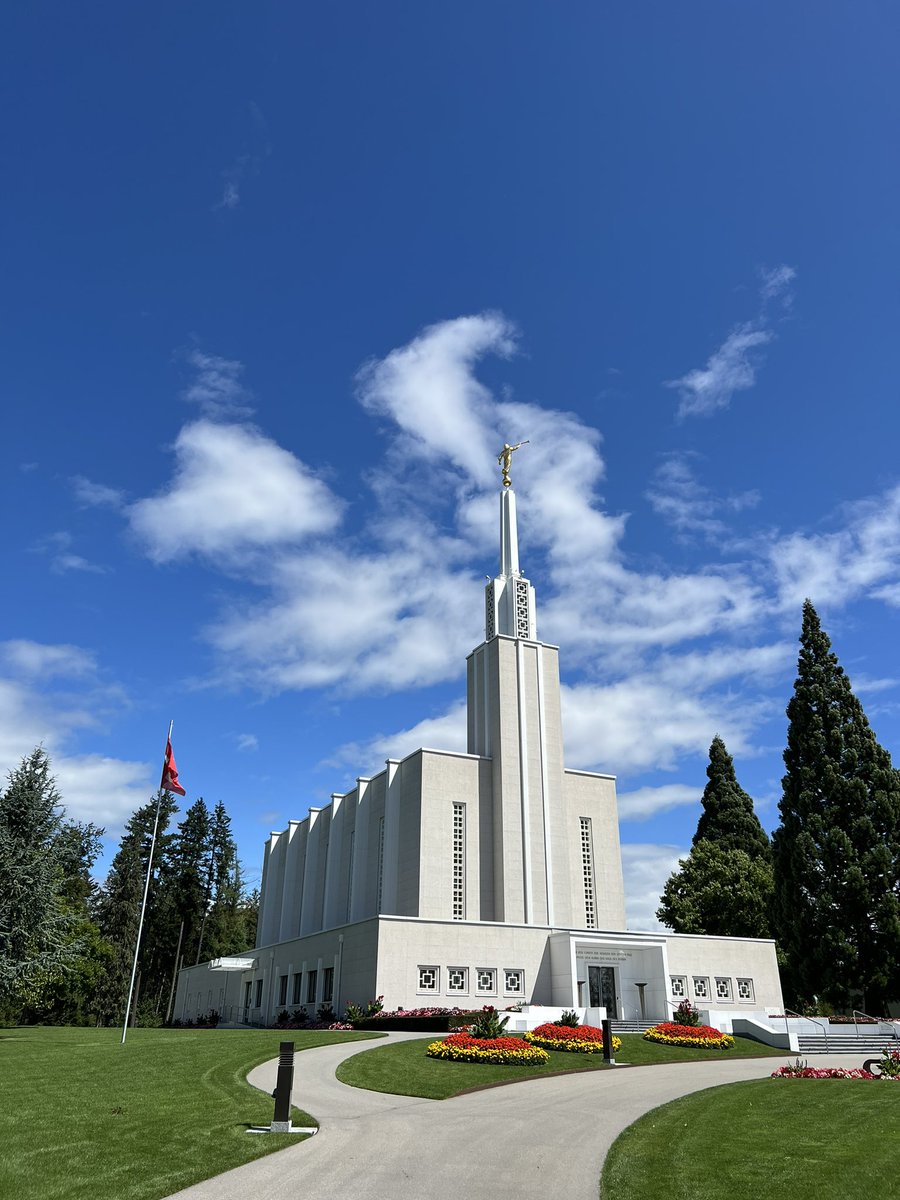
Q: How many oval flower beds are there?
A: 3